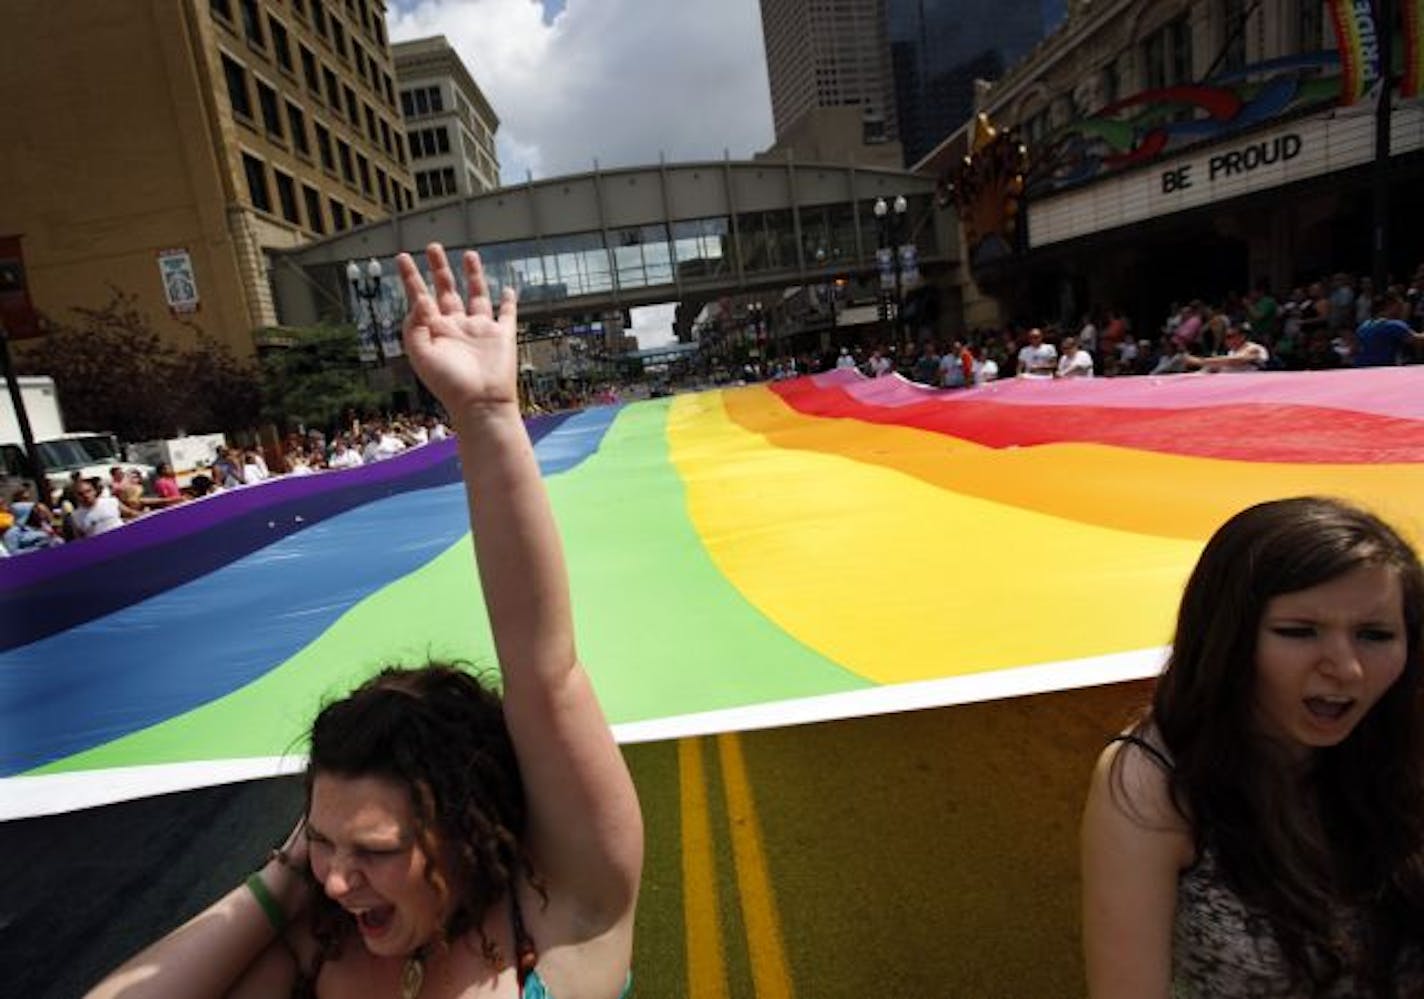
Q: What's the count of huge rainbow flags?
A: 1